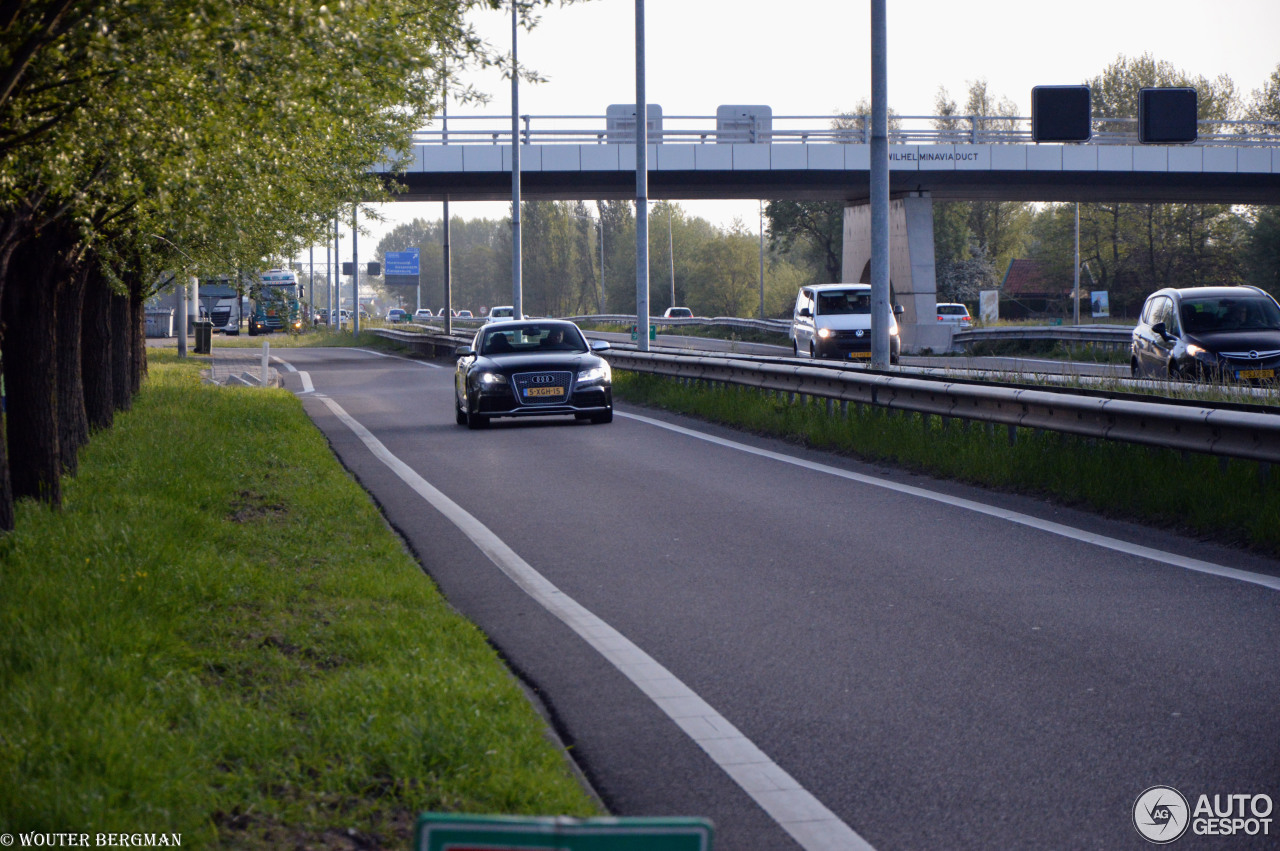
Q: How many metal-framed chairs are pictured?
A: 0